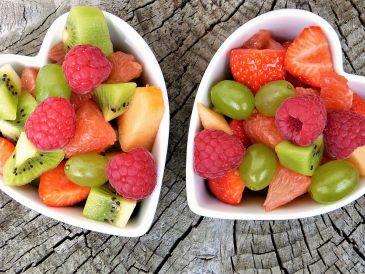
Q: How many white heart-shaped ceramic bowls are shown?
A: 2